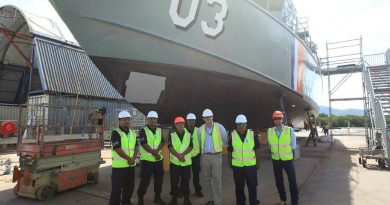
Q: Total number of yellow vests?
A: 7